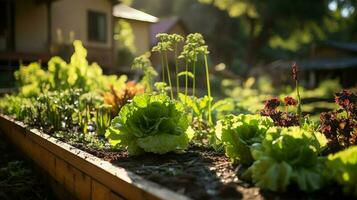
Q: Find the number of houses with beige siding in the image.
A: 1